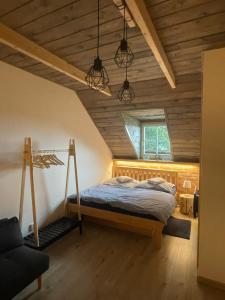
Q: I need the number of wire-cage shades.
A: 3